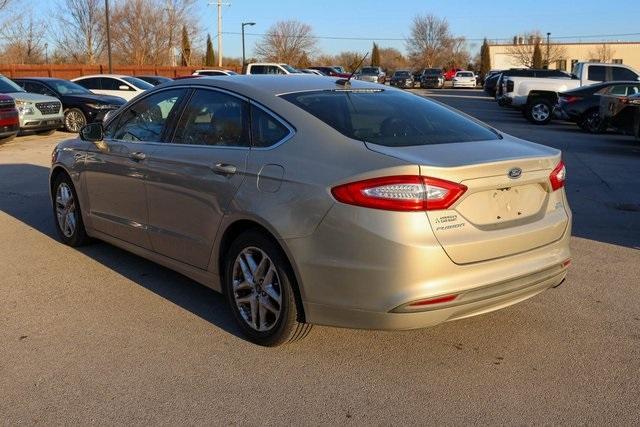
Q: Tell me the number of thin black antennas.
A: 1